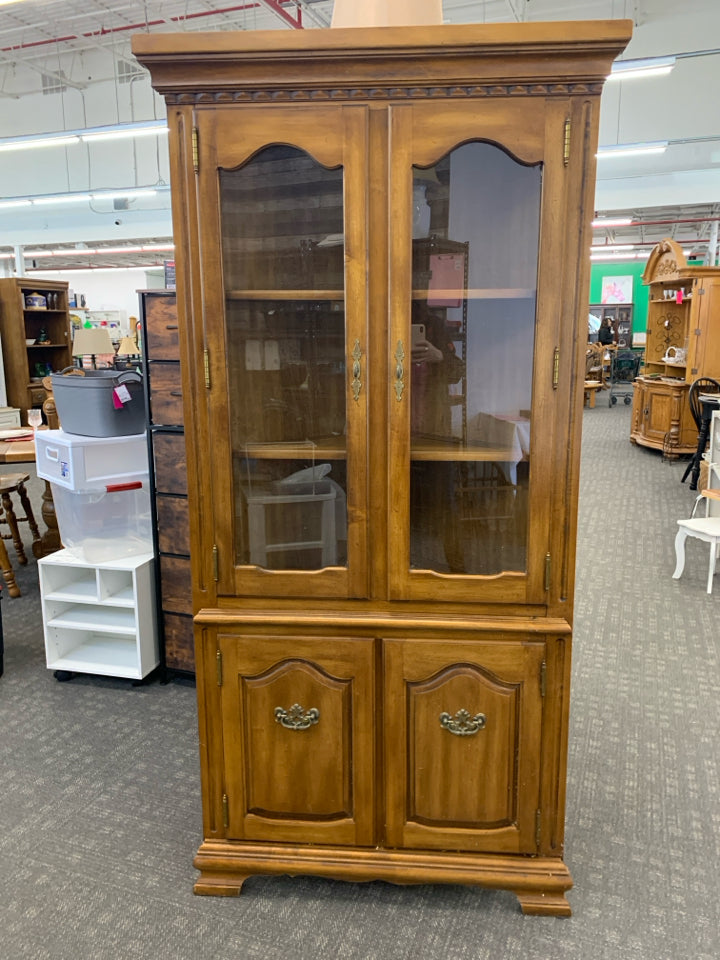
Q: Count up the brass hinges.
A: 10